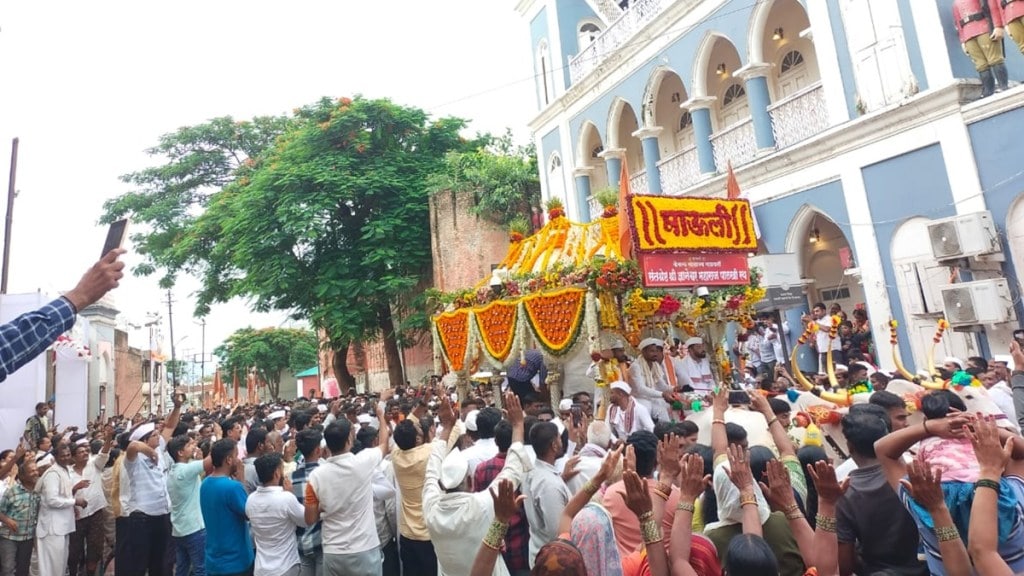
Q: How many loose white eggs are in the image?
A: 0